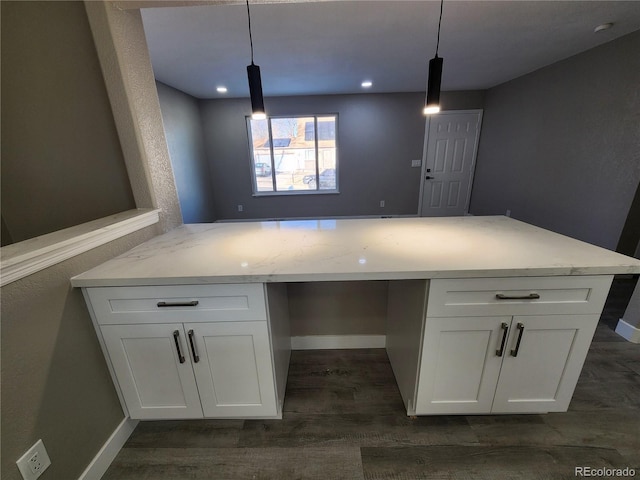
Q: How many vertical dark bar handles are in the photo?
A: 4